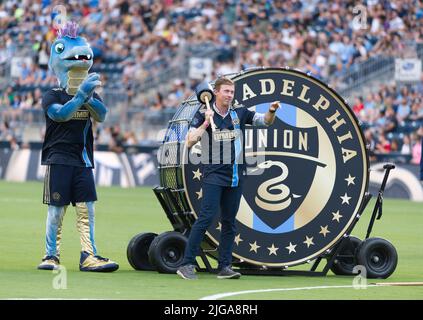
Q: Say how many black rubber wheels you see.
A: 4